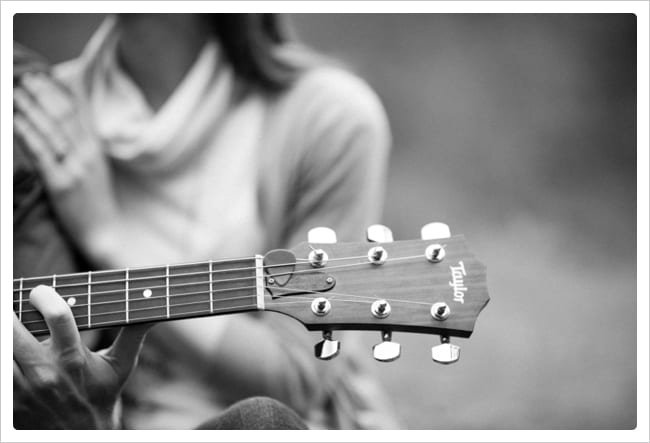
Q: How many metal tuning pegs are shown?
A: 6